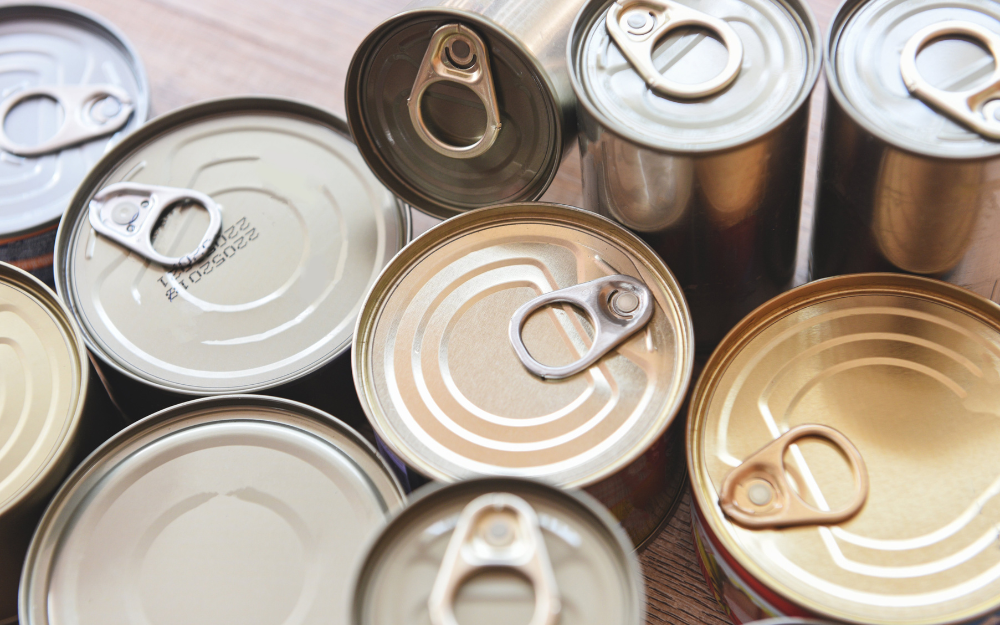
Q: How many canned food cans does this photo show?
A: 10